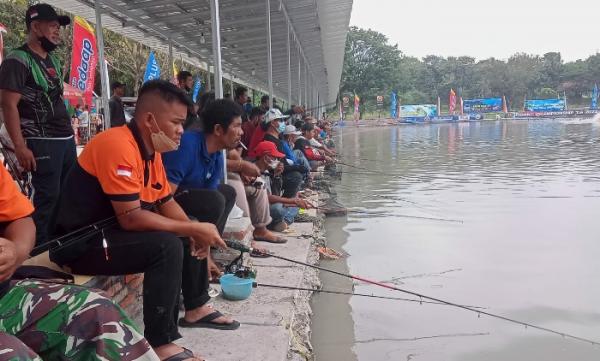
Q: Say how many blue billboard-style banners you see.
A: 3